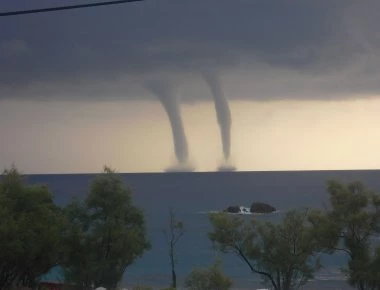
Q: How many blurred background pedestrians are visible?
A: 0